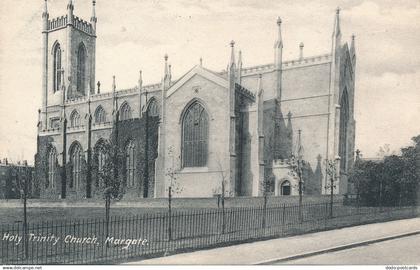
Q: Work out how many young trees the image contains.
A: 7